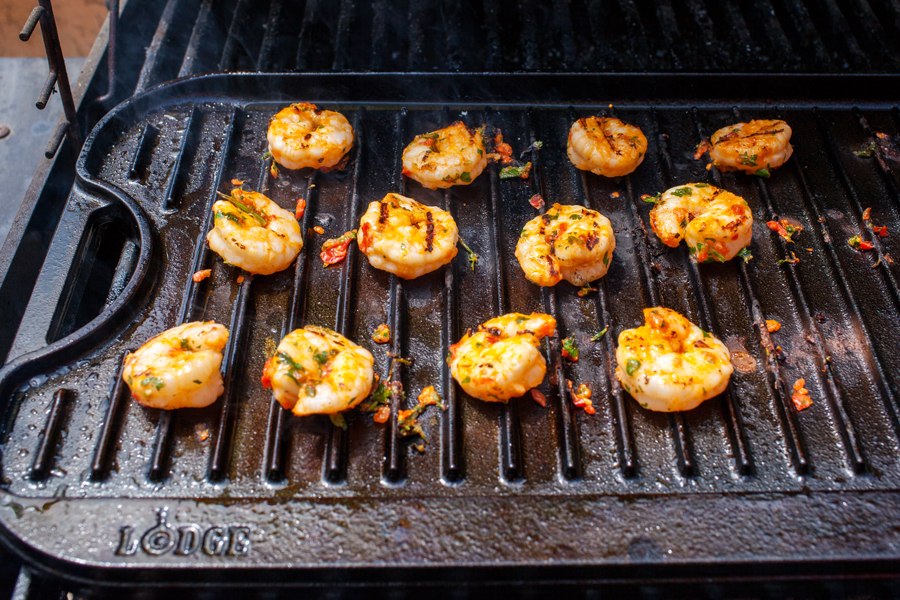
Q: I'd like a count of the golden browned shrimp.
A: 12